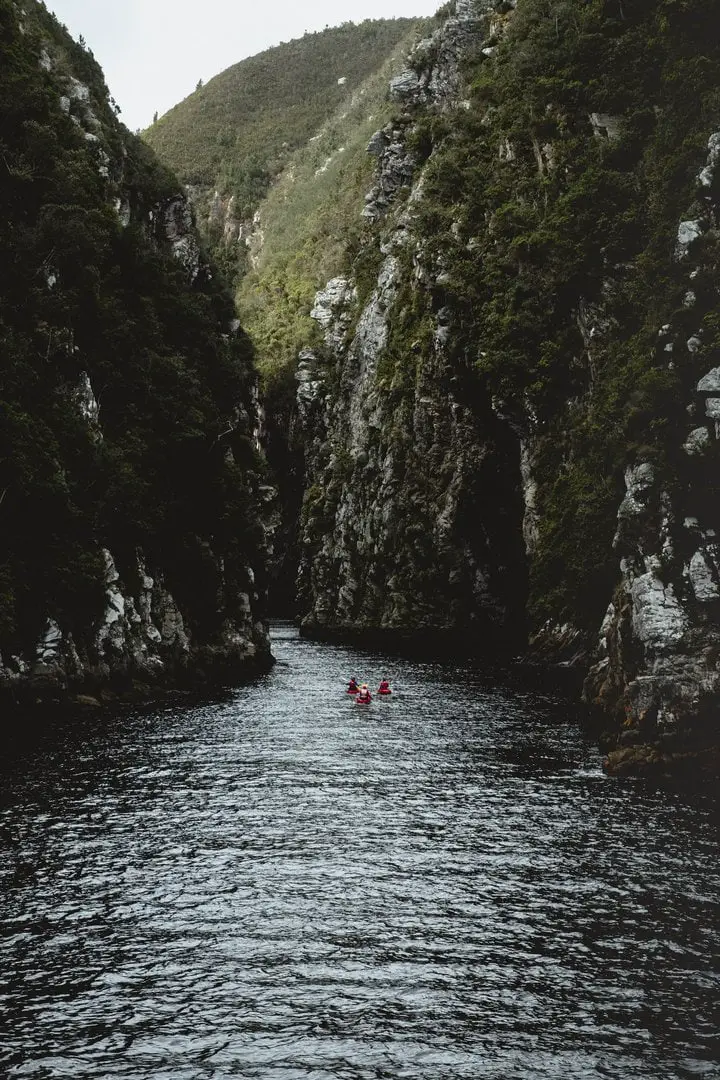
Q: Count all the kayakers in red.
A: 3